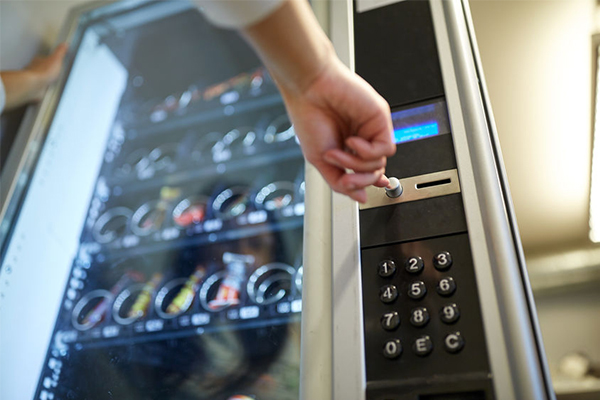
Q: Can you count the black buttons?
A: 12